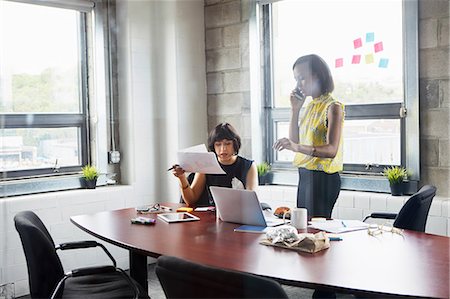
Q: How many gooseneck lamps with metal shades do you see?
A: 0